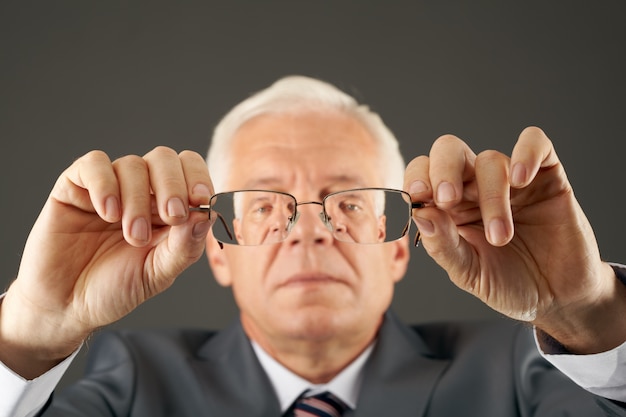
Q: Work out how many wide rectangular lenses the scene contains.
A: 2